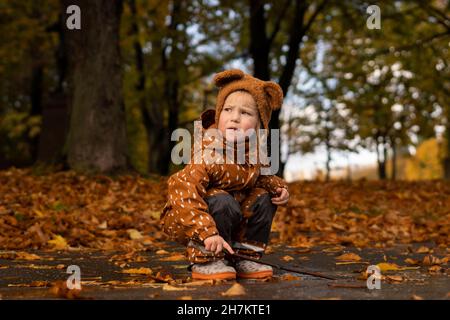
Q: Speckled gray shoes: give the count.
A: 2